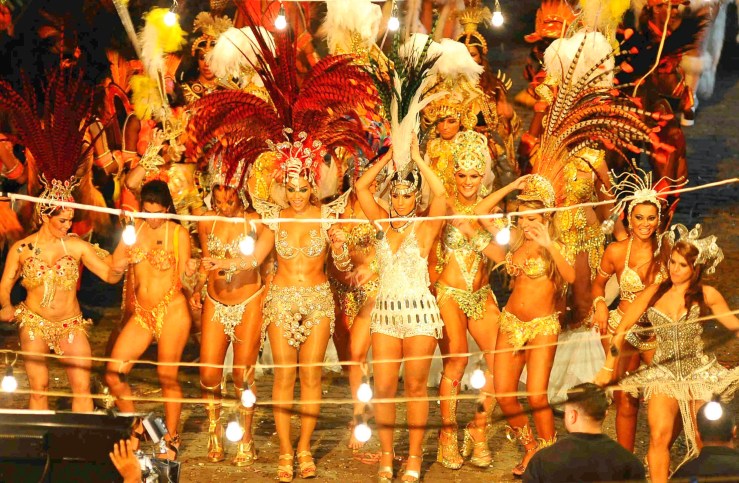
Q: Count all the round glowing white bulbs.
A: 14